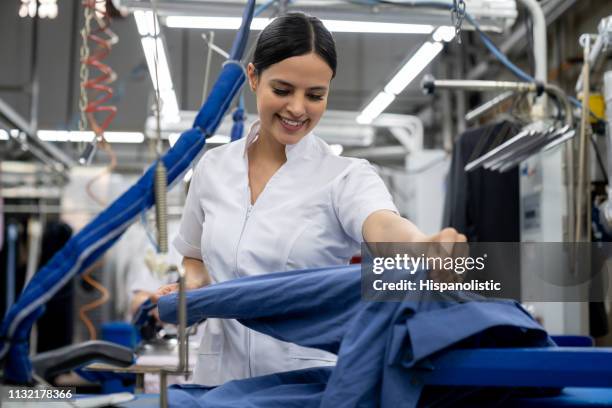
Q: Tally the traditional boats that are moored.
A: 0